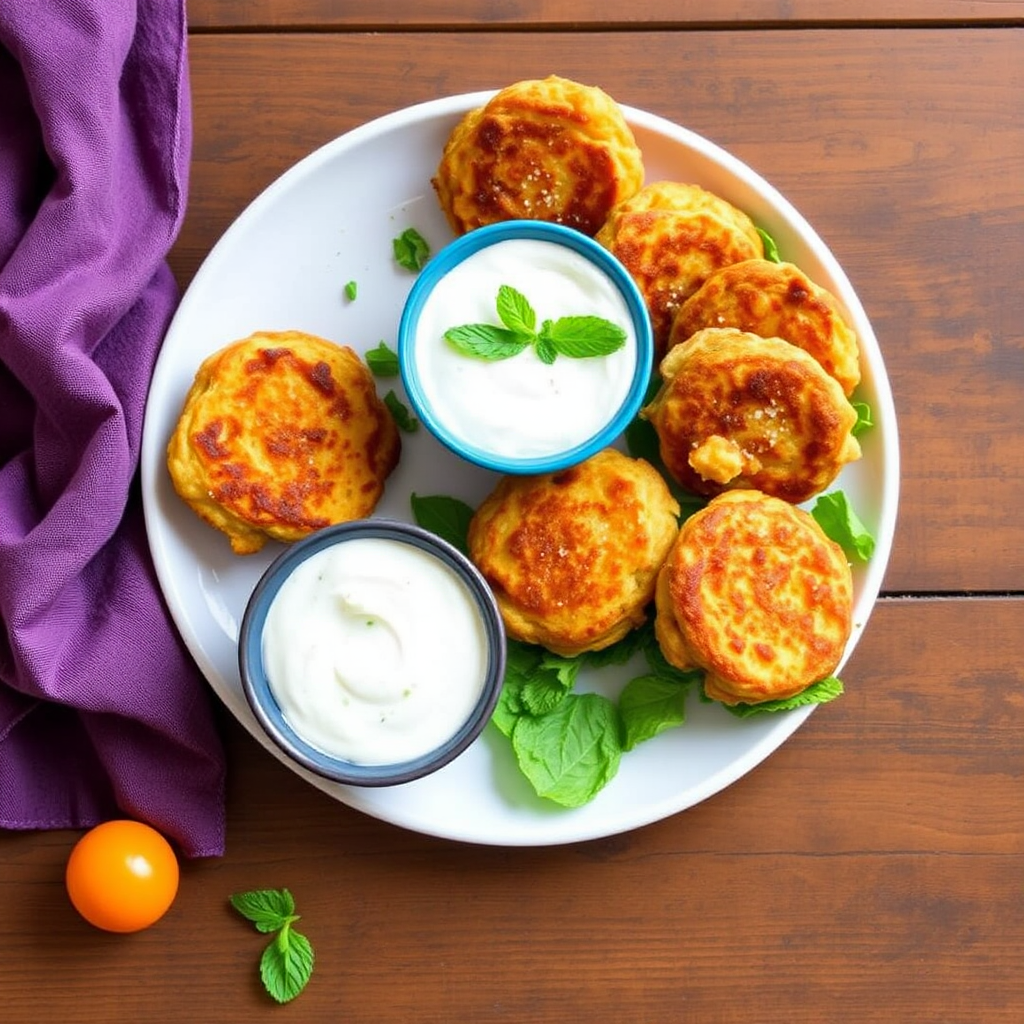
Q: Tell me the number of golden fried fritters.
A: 7